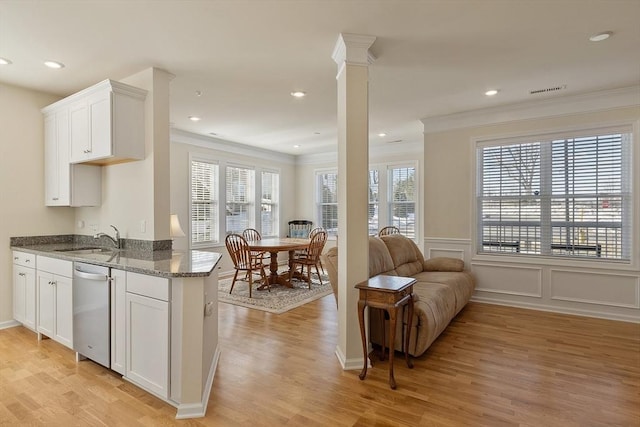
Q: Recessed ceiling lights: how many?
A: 8